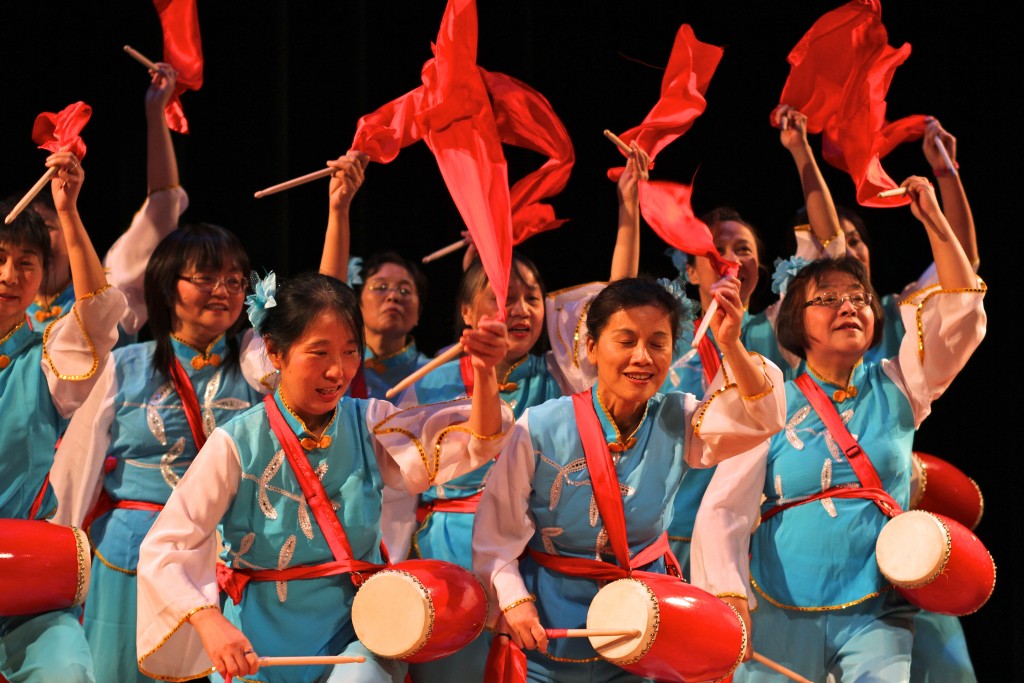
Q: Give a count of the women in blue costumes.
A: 10